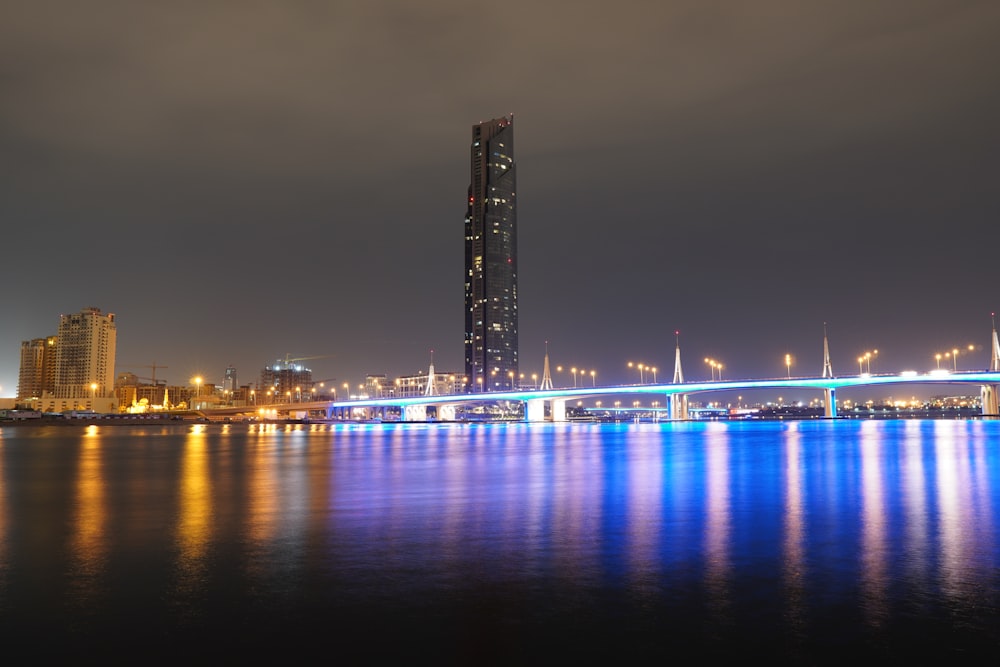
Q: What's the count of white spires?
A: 5